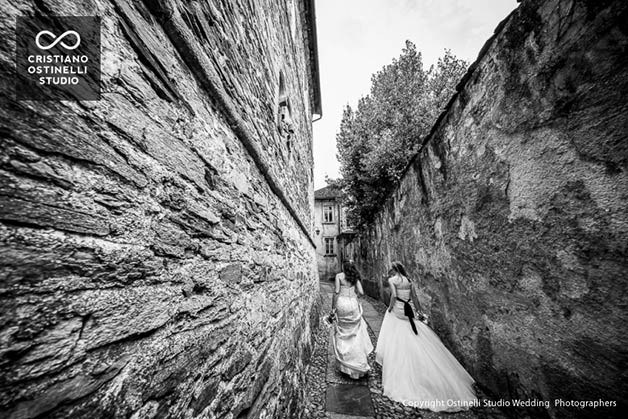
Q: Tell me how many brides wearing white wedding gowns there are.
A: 2